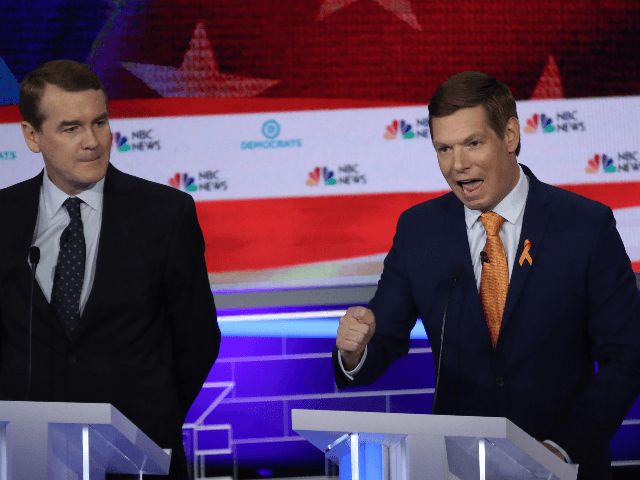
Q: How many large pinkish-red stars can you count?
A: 3